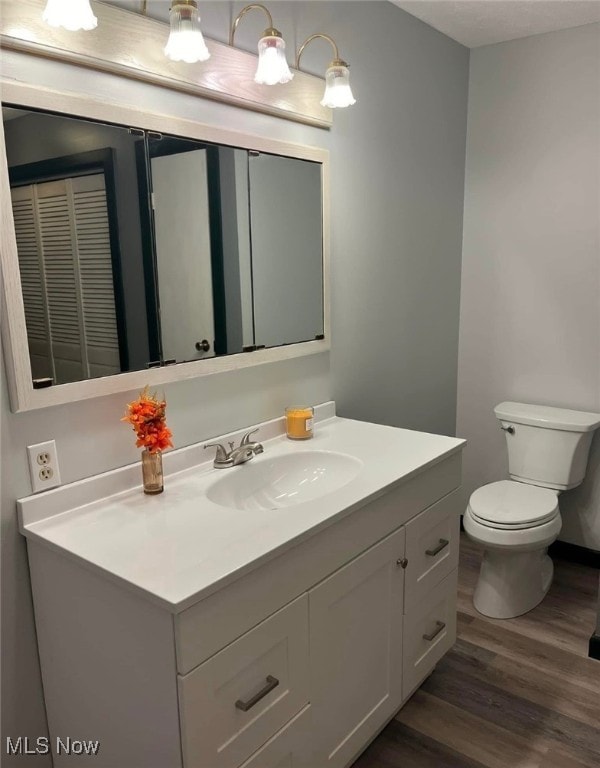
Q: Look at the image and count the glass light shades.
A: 4